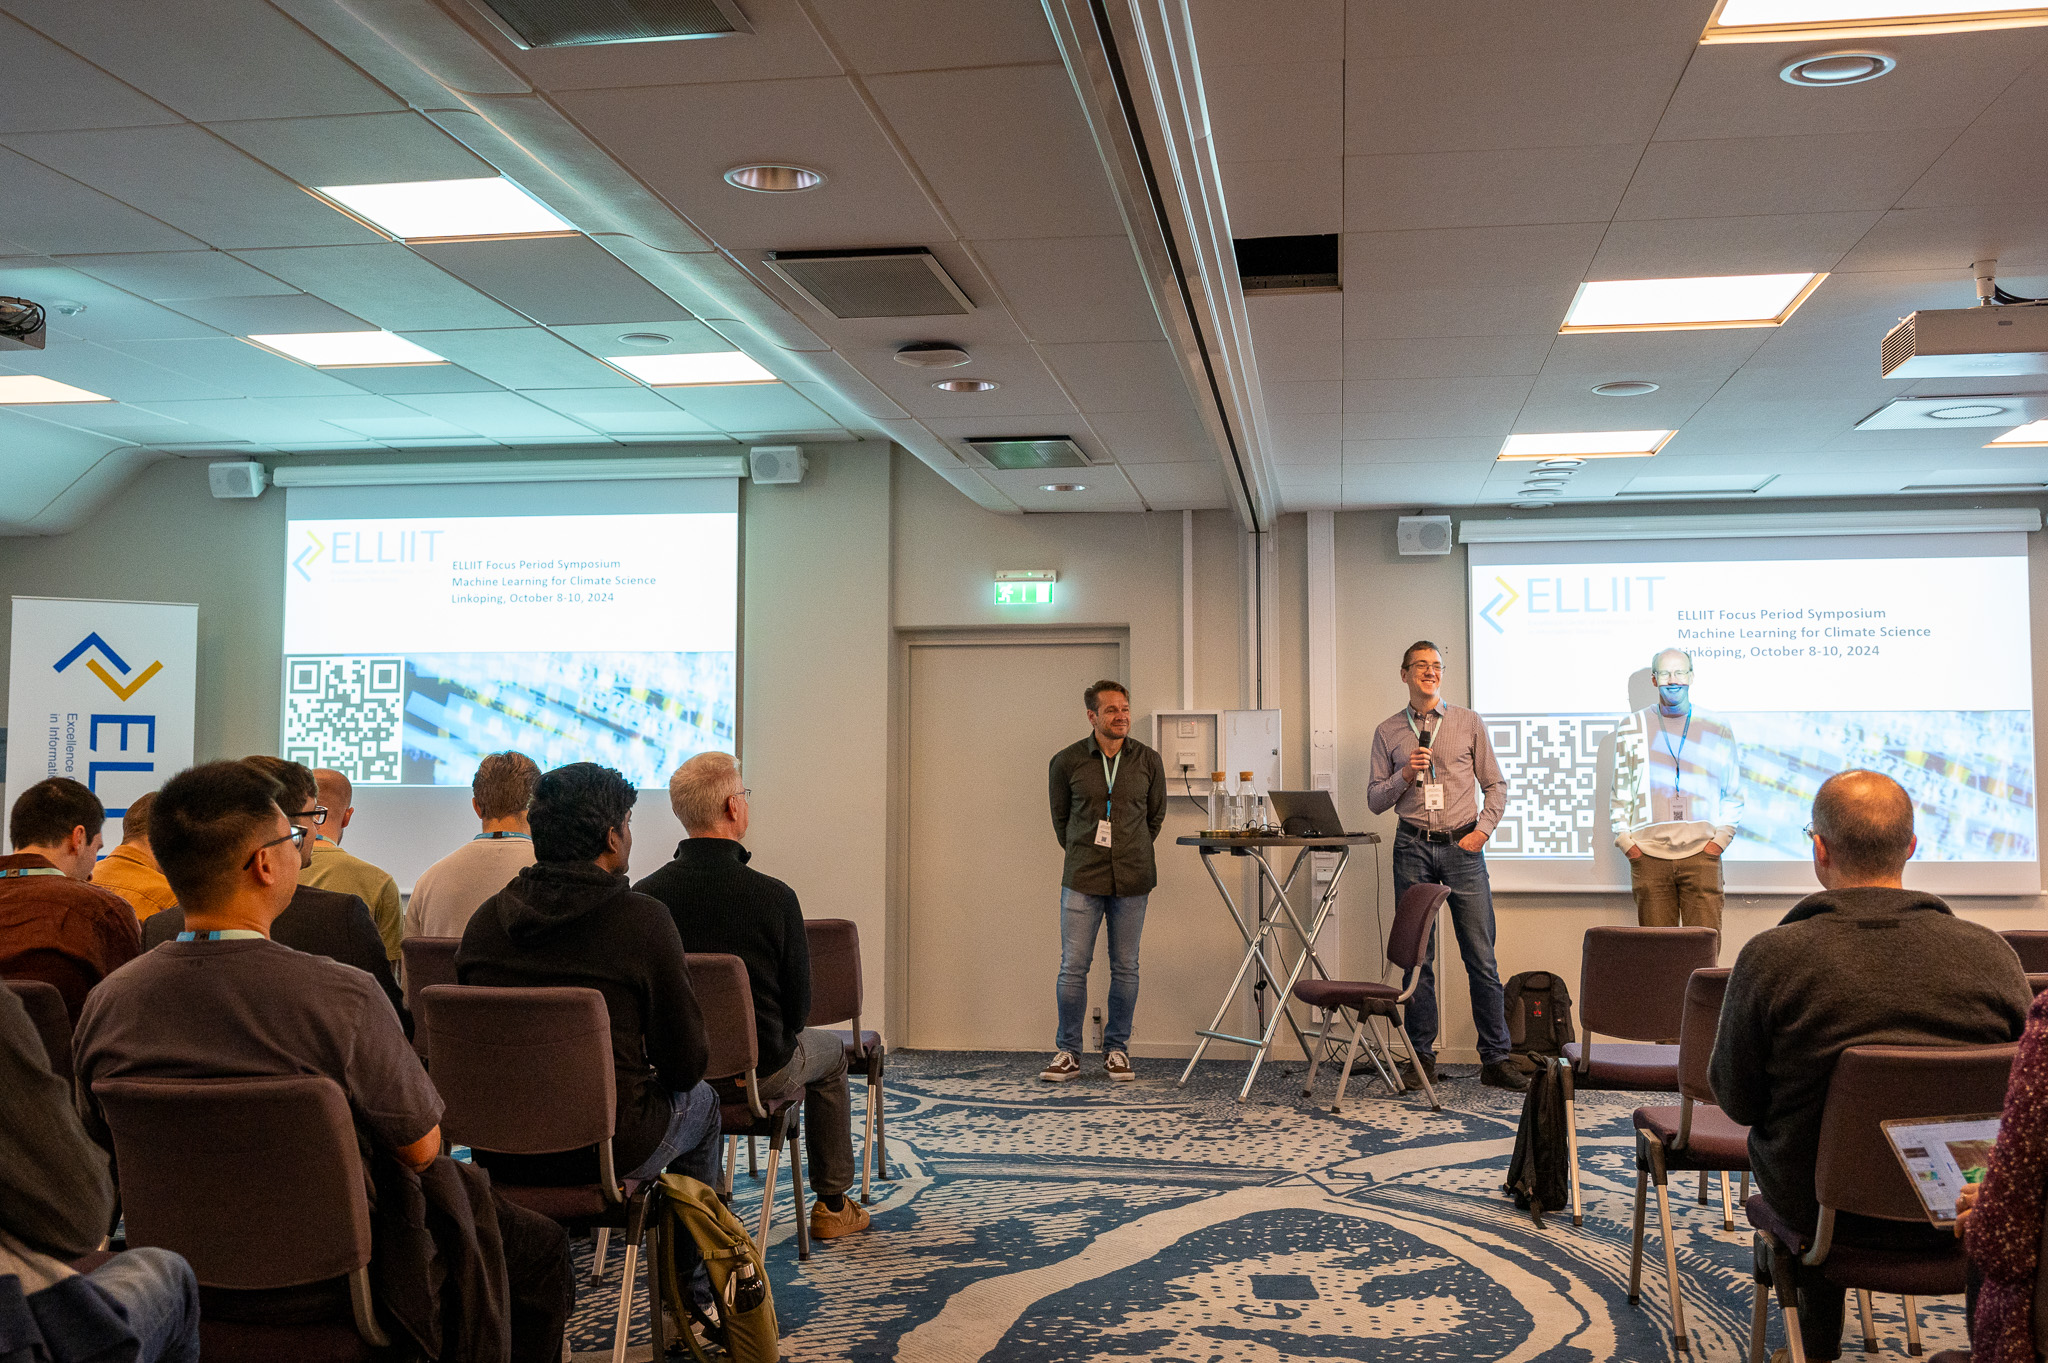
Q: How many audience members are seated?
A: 11